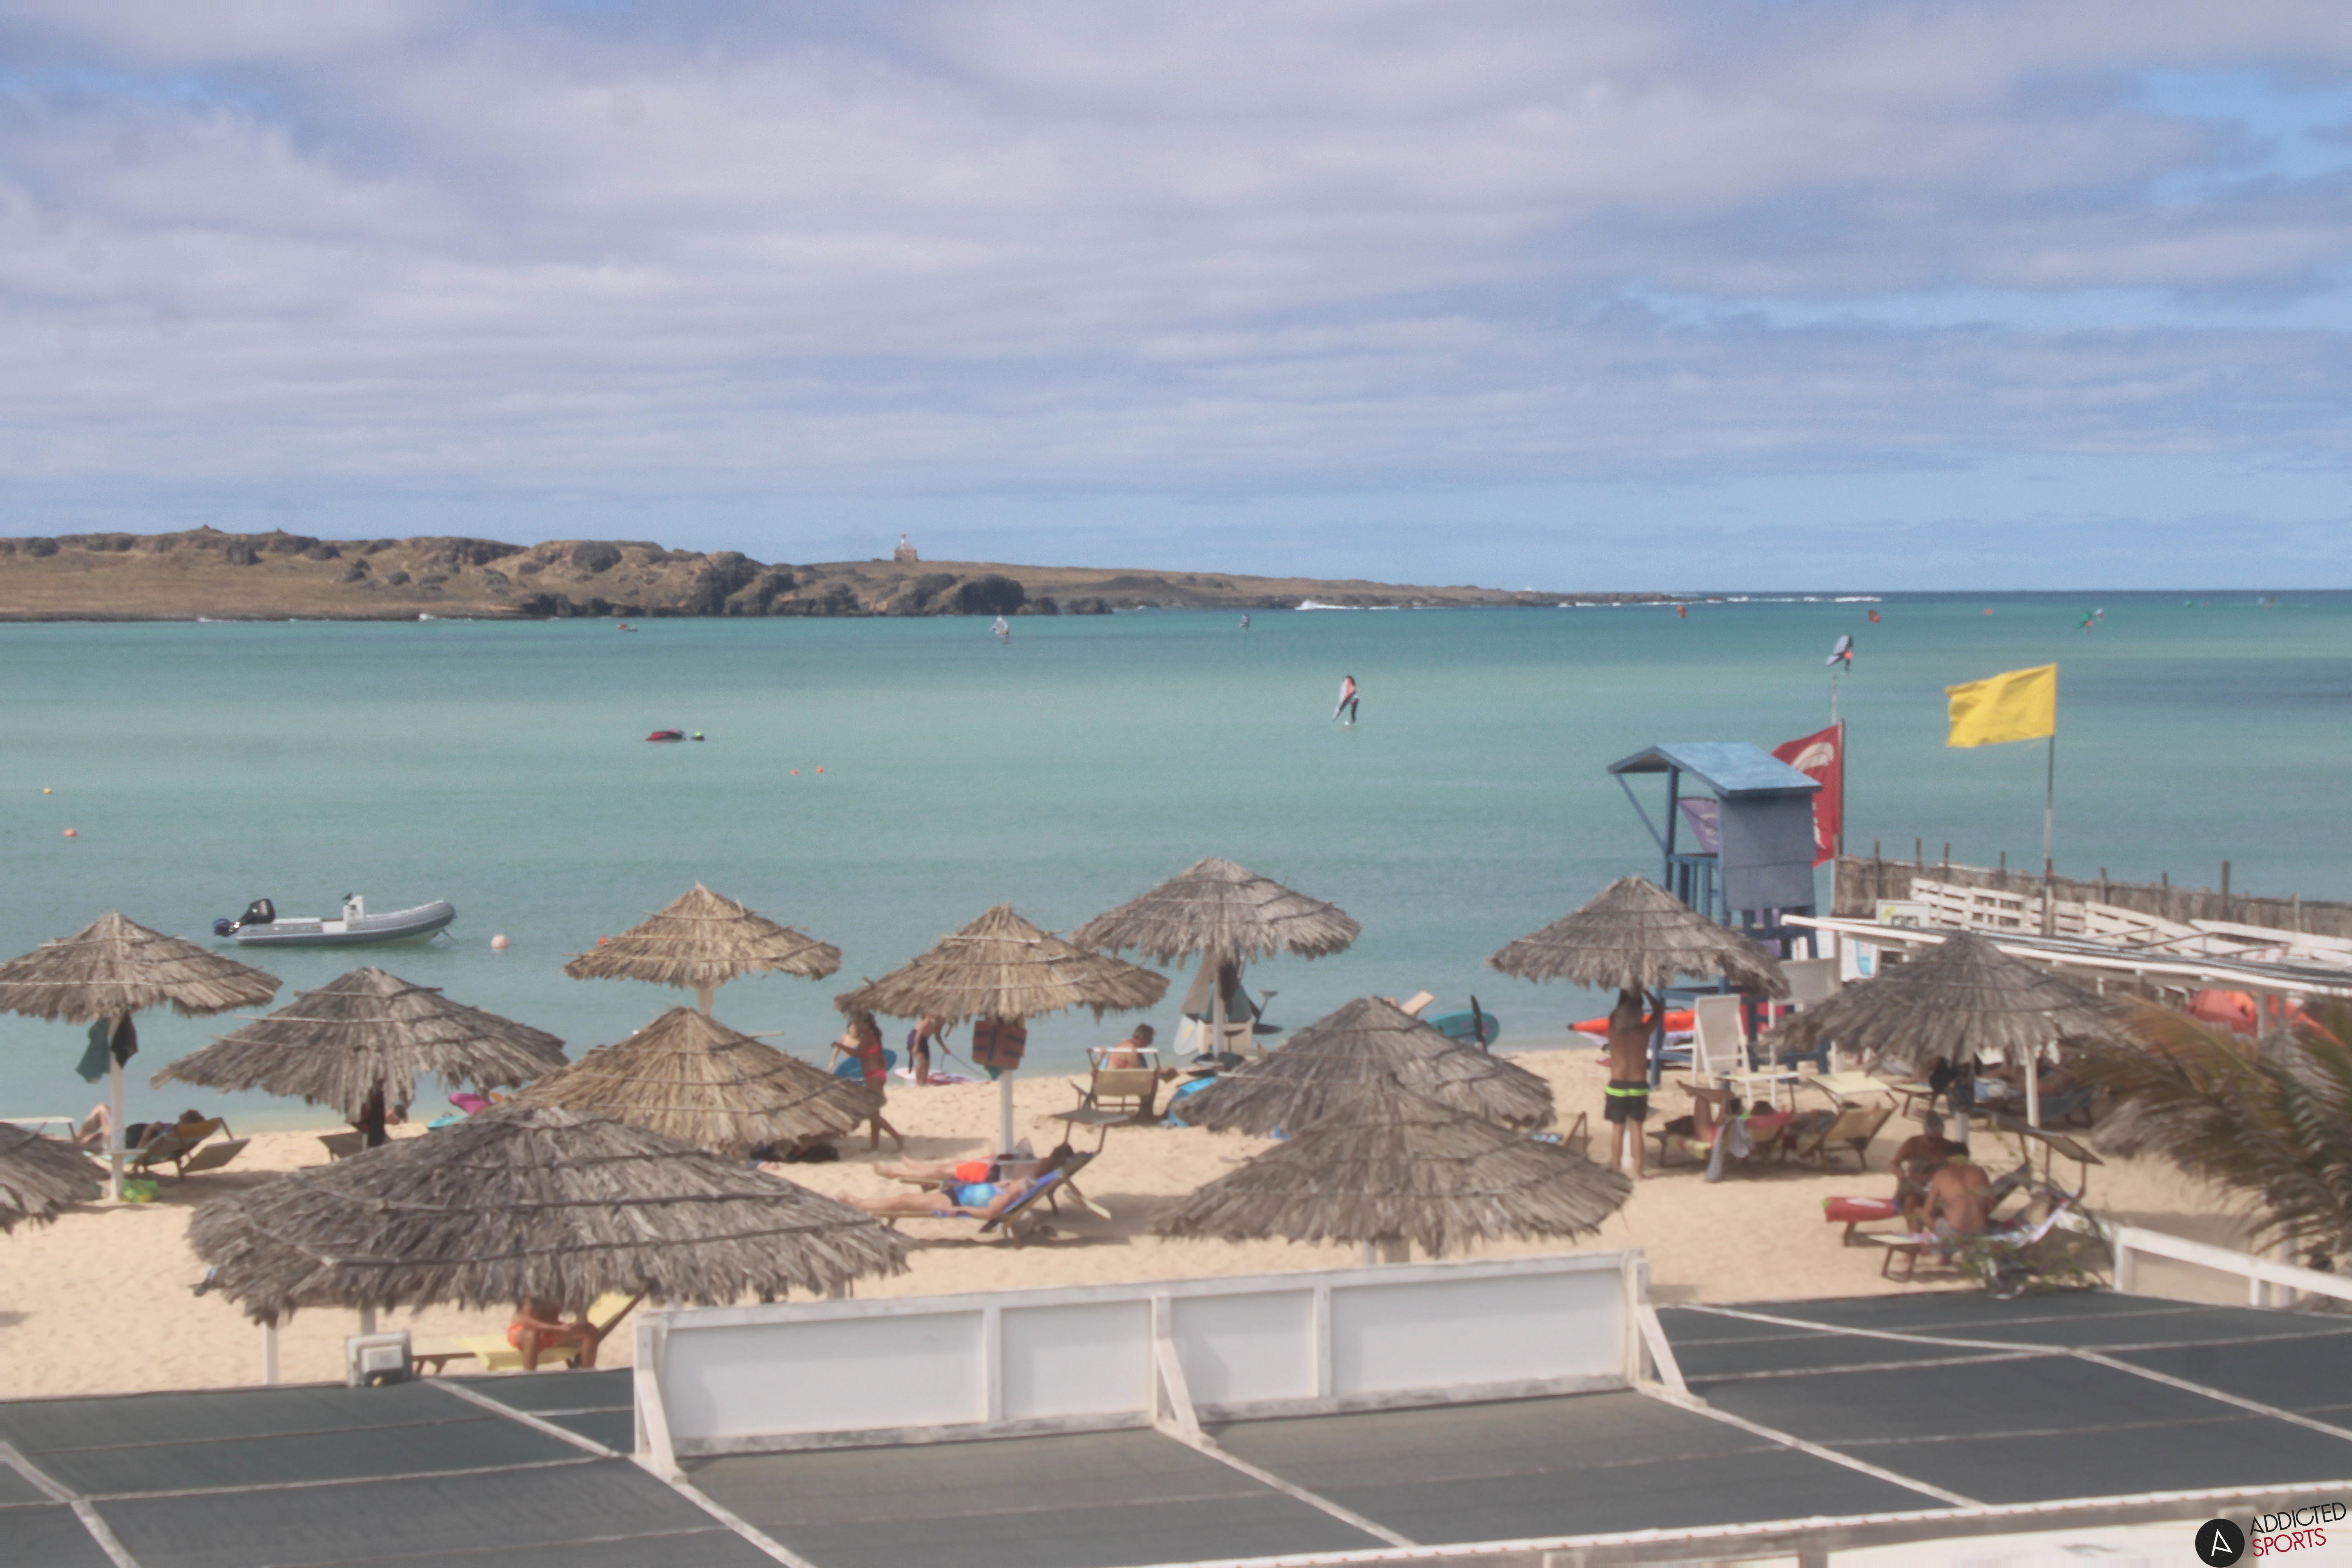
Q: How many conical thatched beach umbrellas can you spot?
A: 12